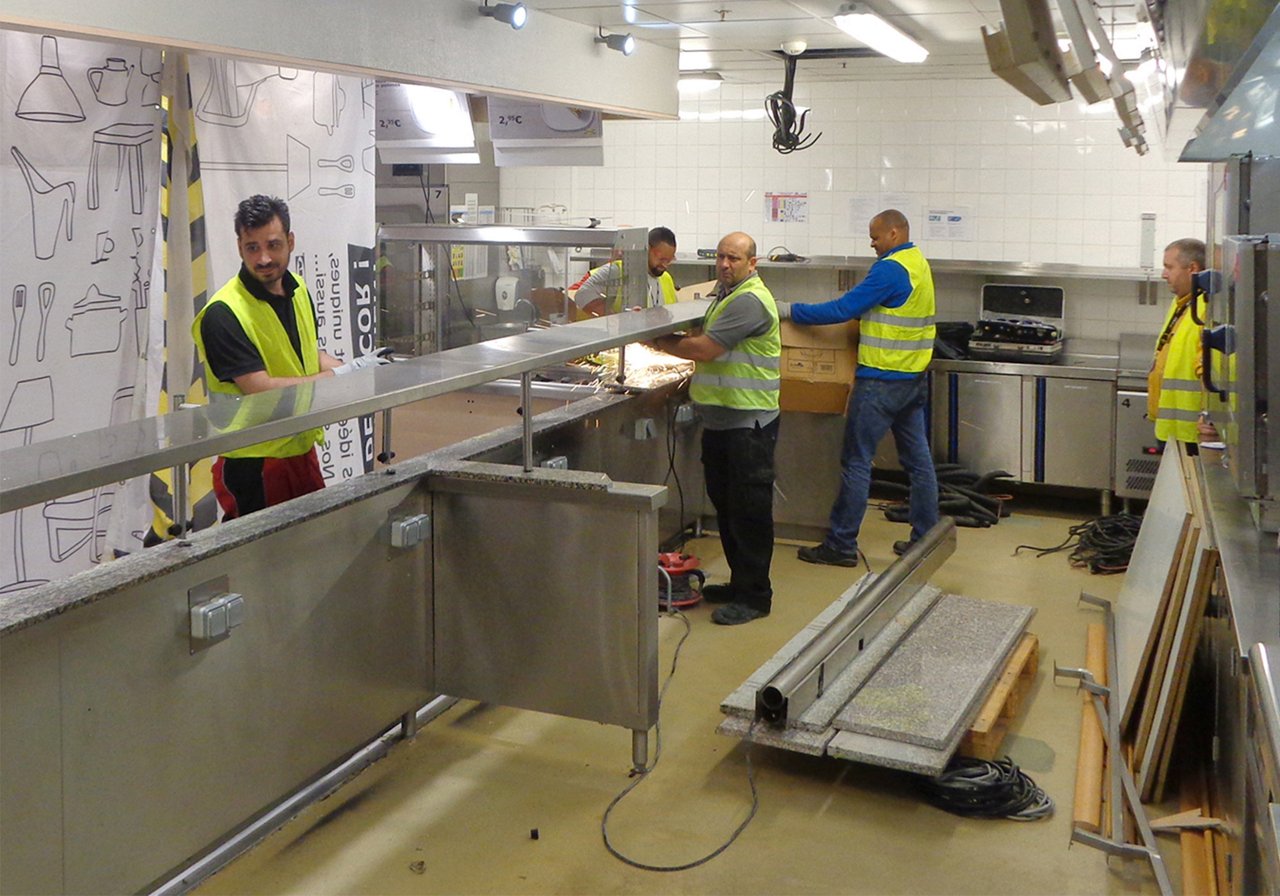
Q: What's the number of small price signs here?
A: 2